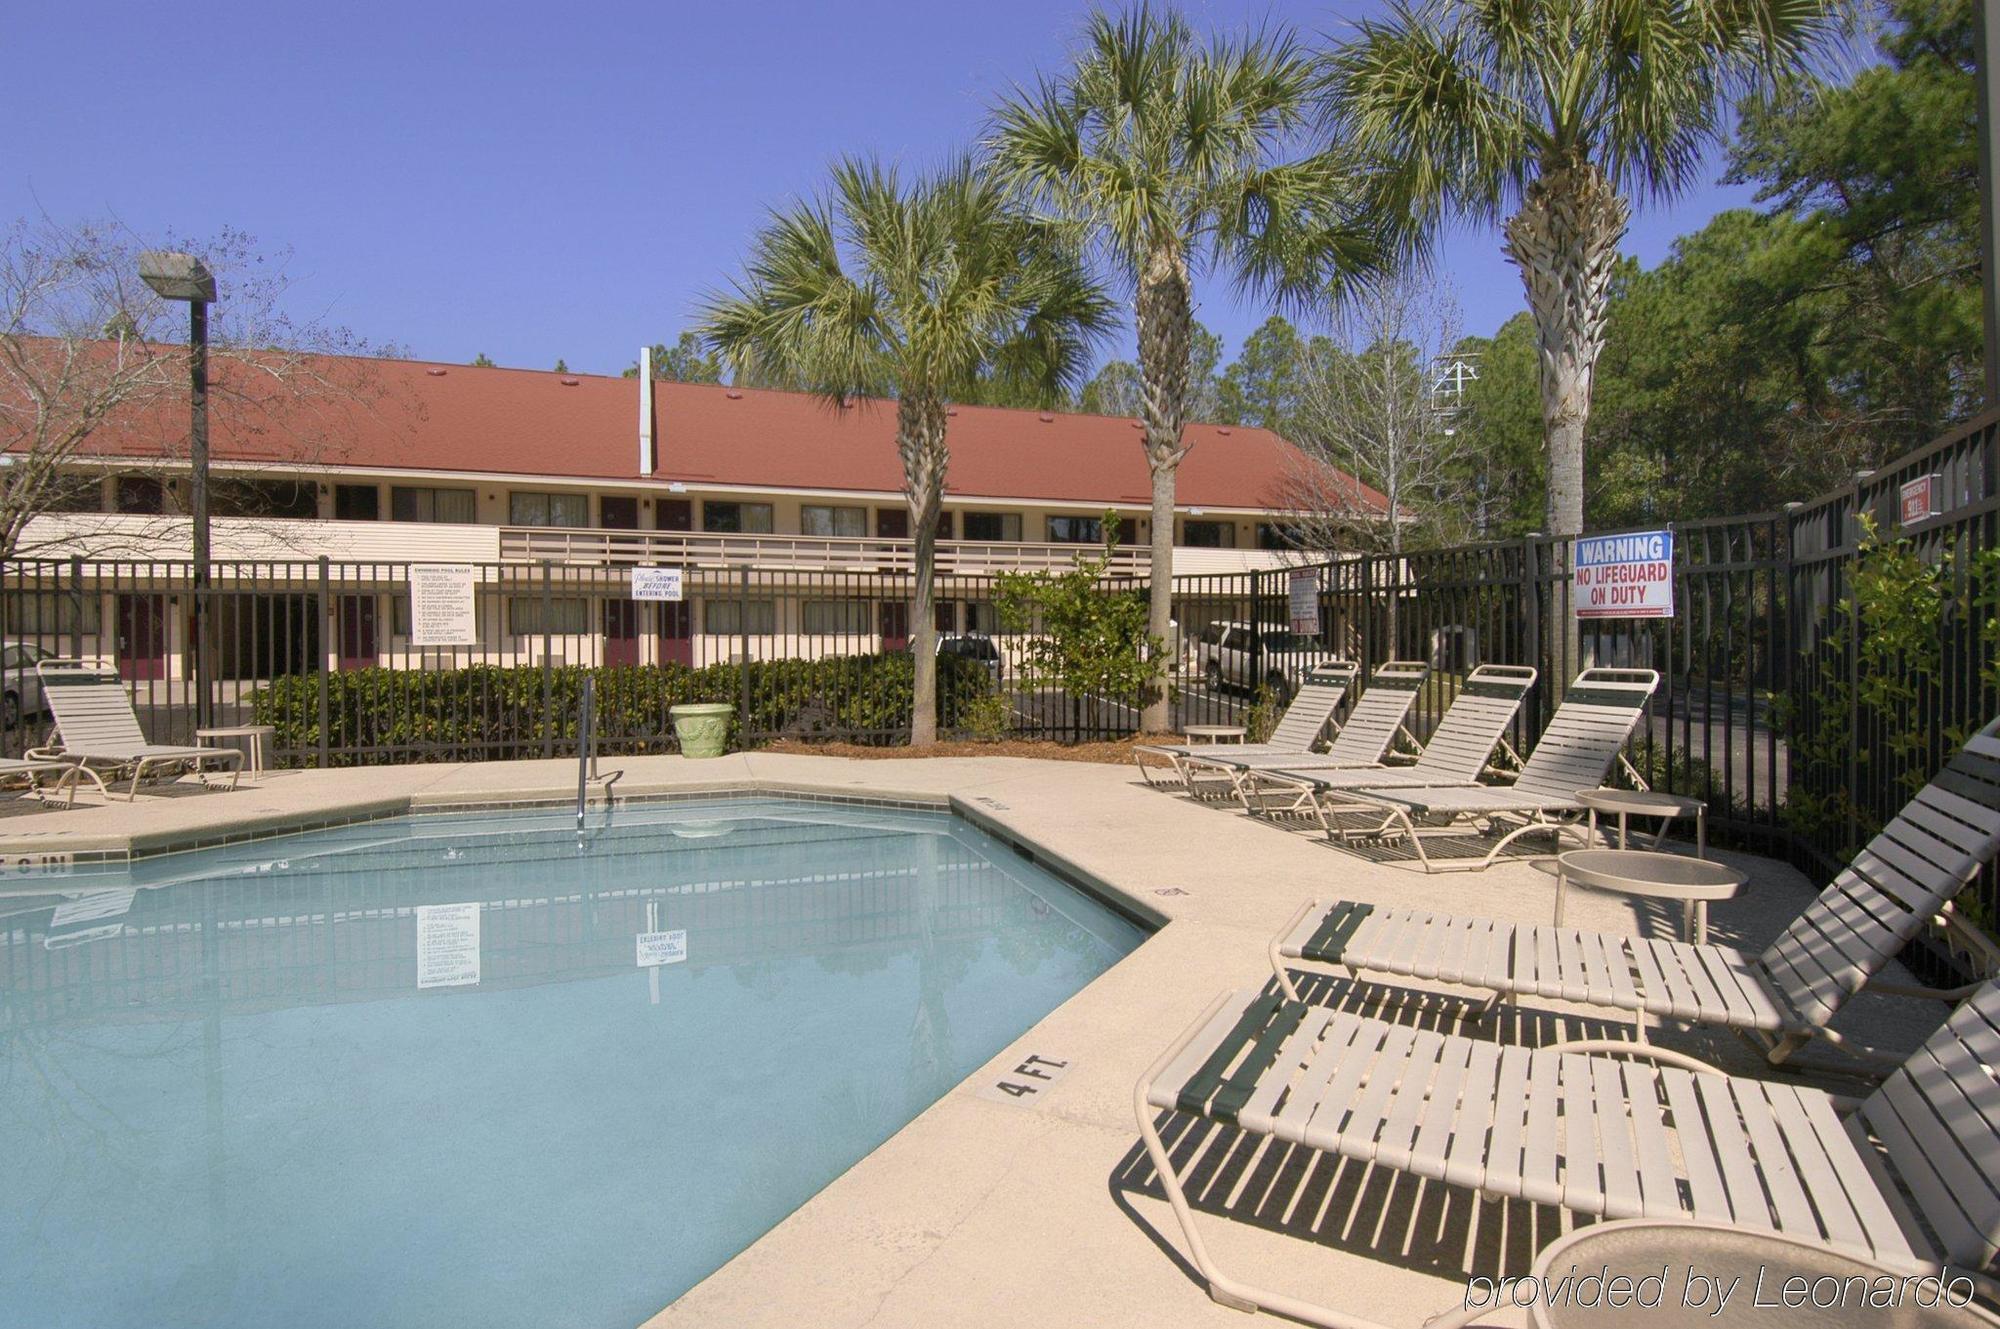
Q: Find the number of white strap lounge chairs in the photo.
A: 8